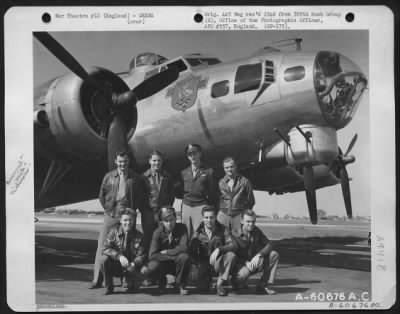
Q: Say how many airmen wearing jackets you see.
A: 8